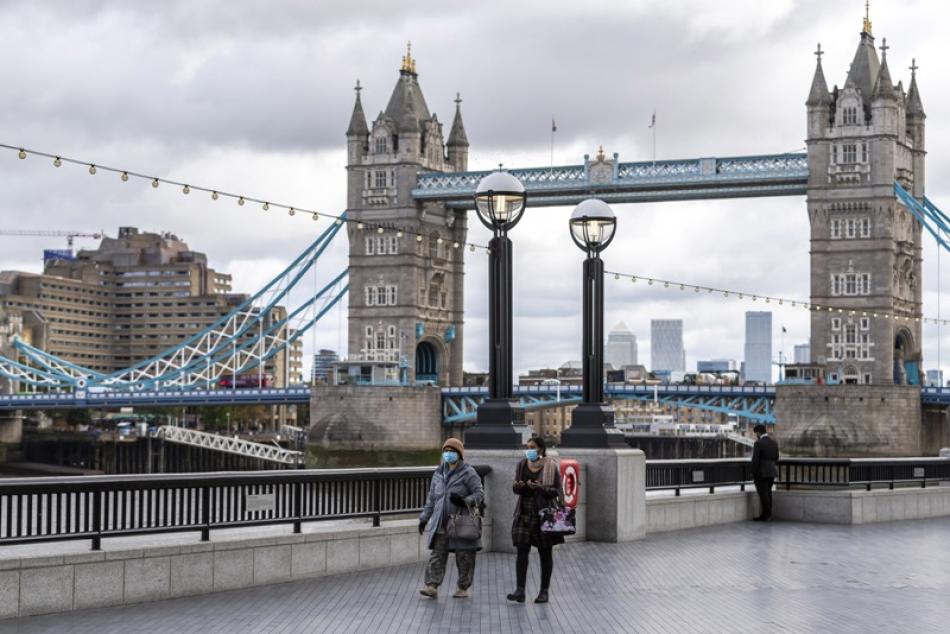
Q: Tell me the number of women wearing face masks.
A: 2